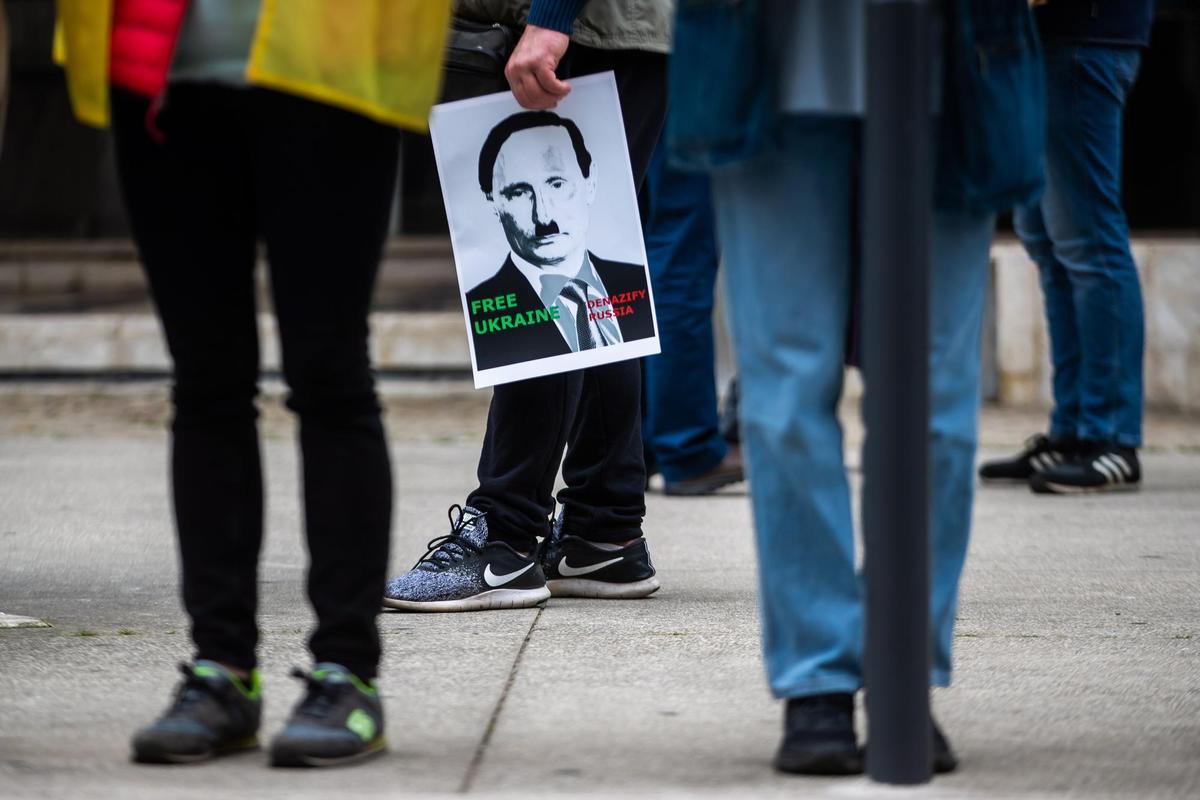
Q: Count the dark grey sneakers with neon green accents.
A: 2